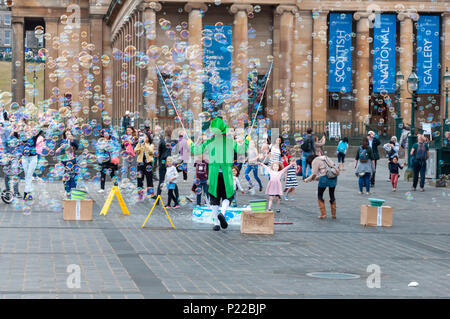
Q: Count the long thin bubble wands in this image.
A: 2